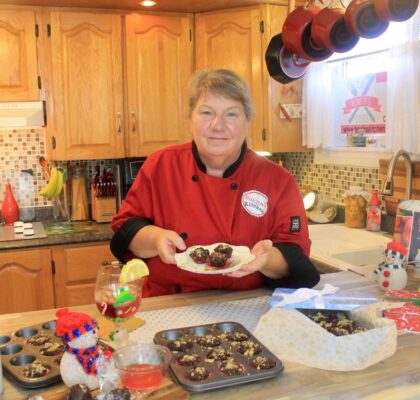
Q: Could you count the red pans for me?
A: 4